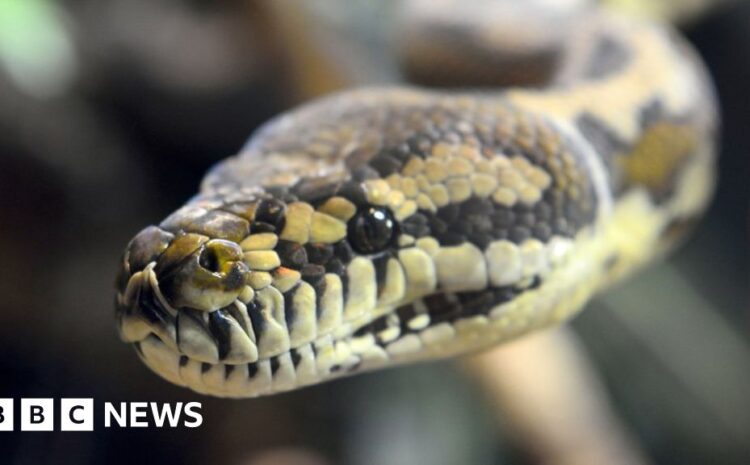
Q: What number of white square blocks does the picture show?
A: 3